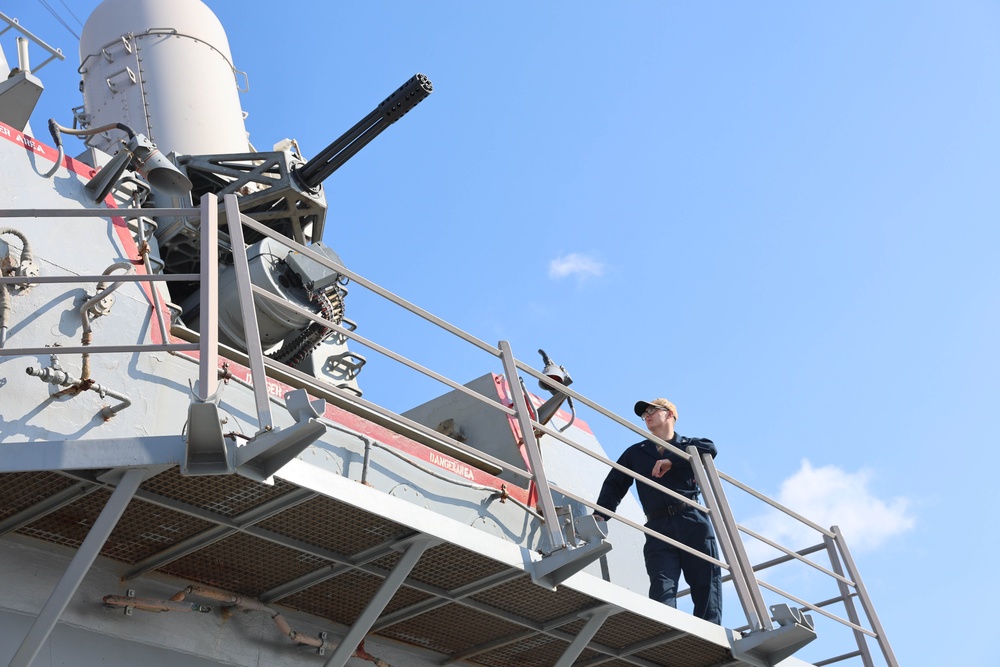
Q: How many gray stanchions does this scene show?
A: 7